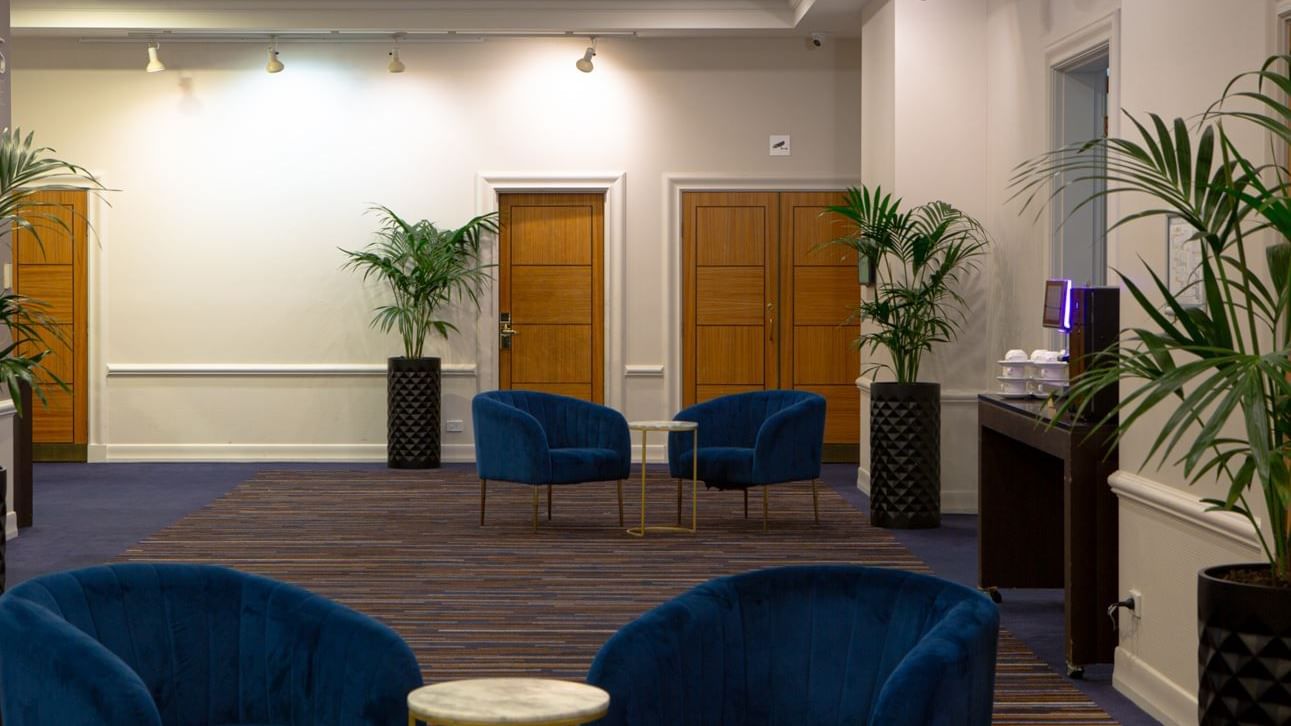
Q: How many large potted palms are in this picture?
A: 4